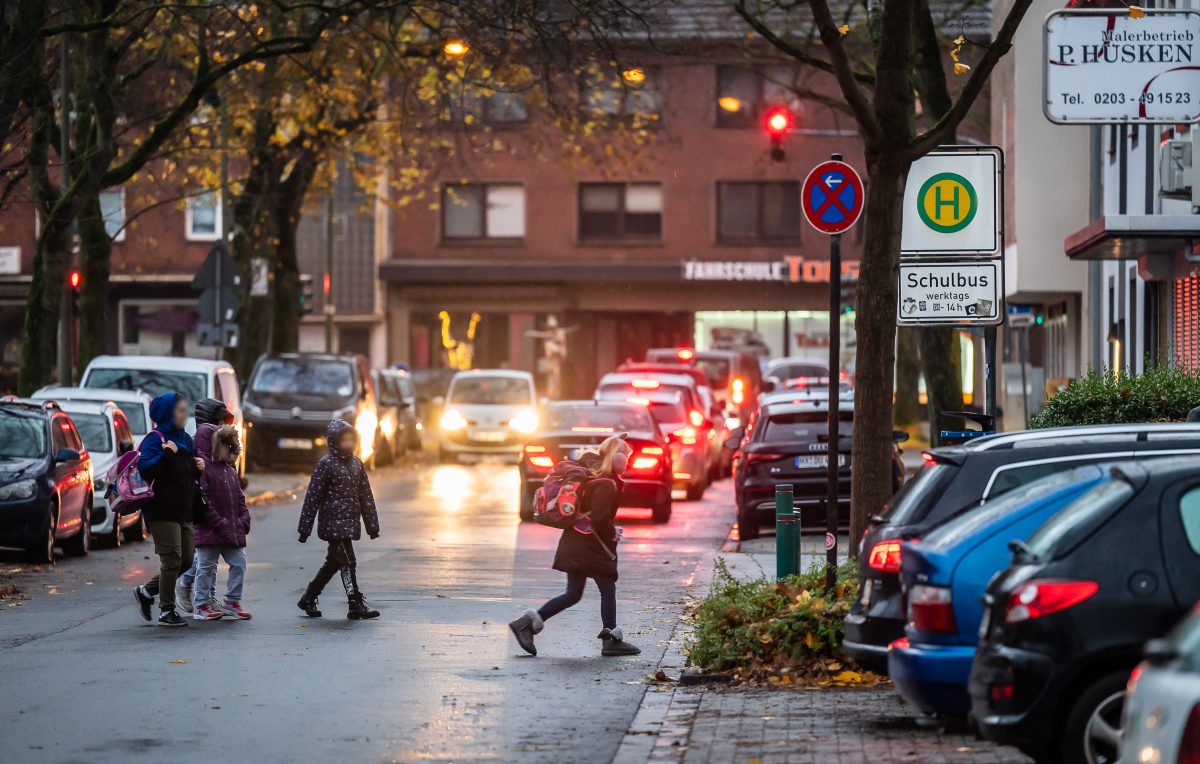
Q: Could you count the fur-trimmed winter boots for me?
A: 2